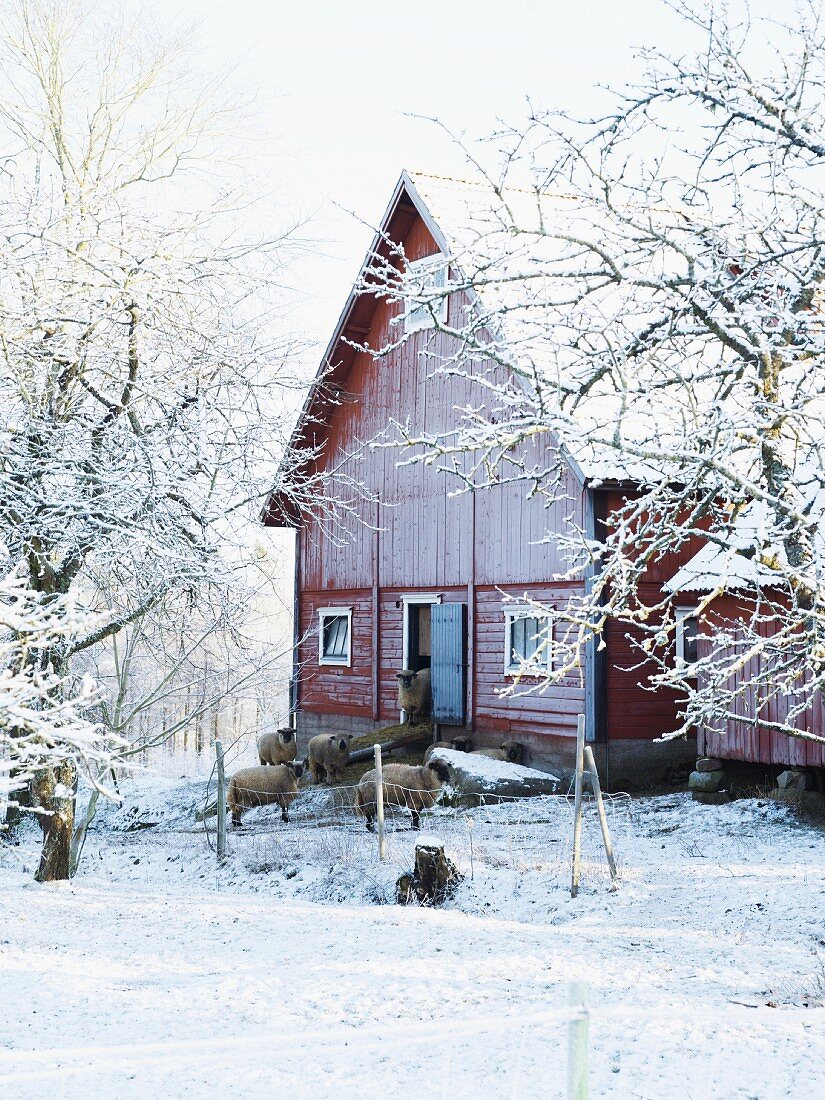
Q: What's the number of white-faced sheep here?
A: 0